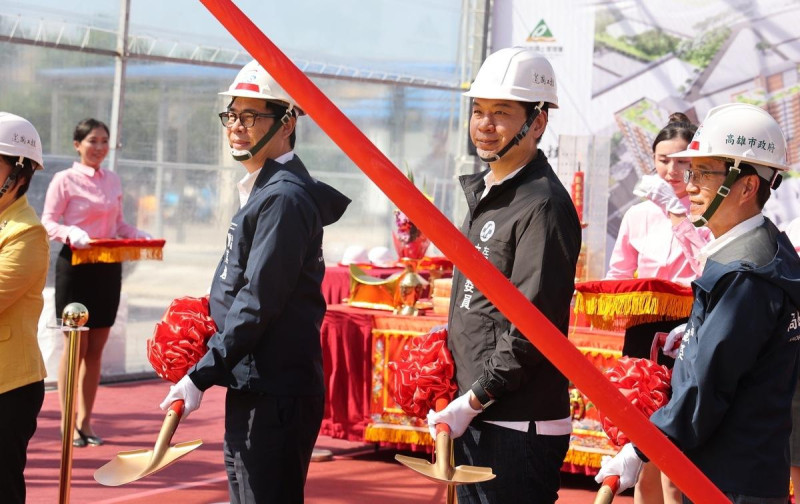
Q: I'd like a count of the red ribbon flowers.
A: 3